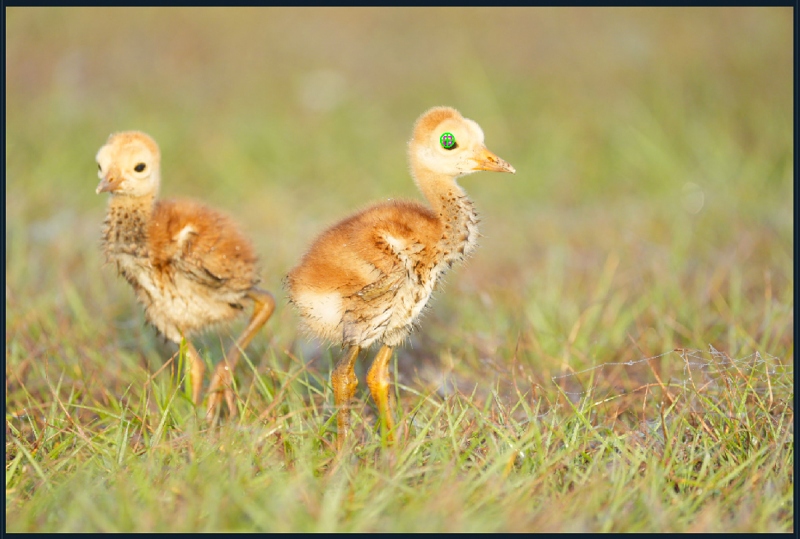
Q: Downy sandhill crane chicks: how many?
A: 2